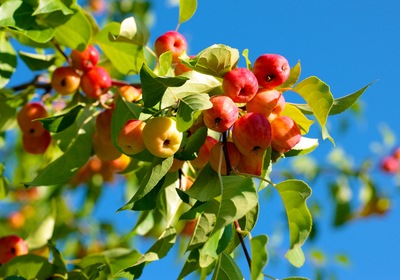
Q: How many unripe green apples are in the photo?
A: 1